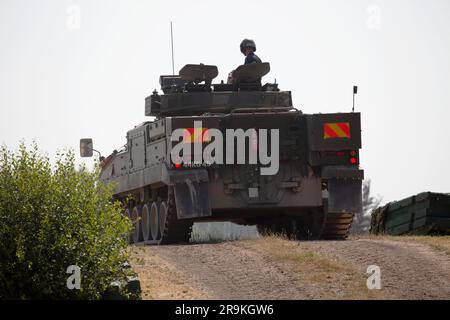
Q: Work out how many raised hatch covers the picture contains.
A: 2